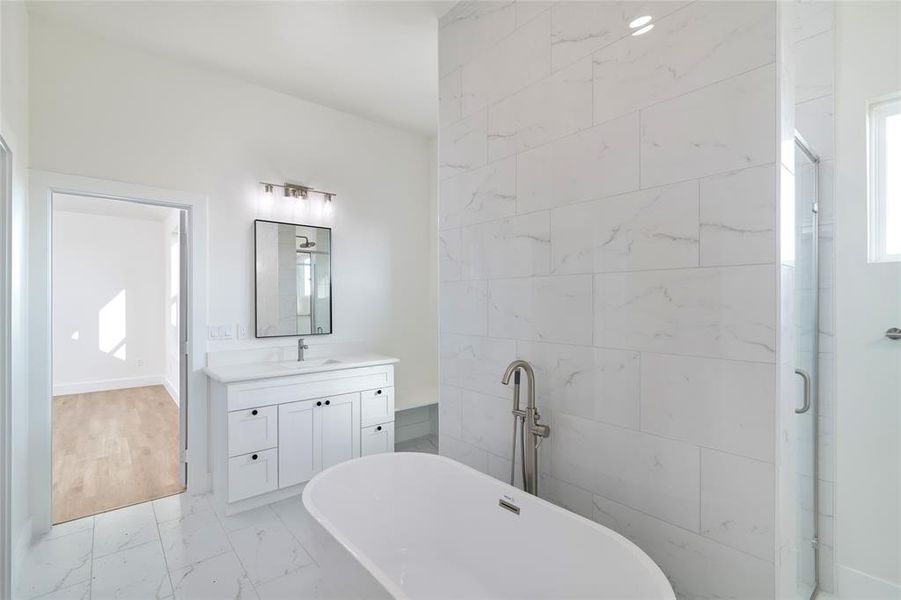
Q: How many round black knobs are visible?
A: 6